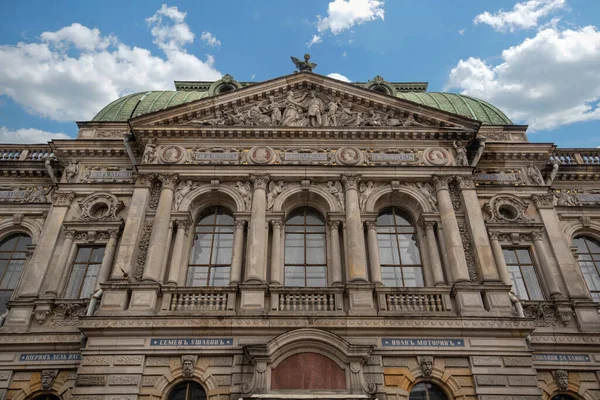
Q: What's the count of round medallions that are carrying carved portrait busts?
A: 4